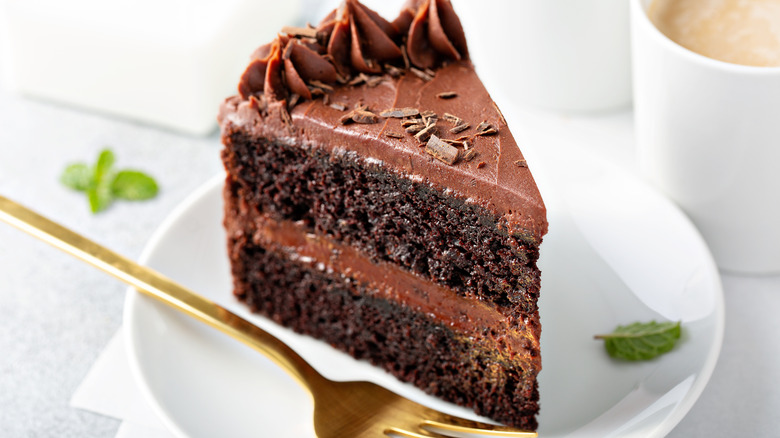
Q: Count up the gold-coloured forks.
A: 1